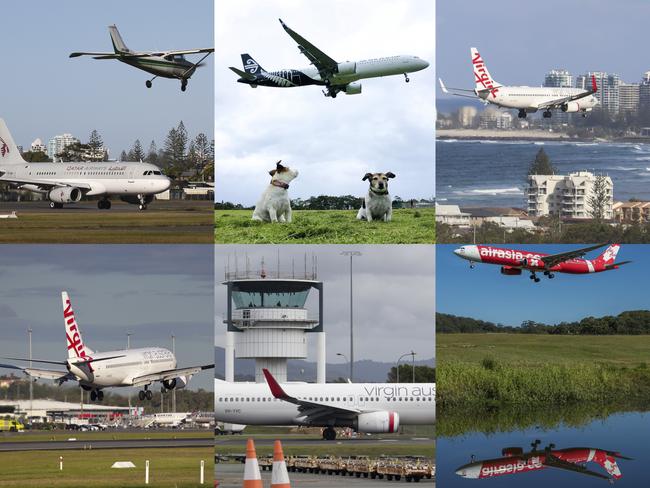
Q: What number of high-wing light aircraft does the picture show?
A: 1